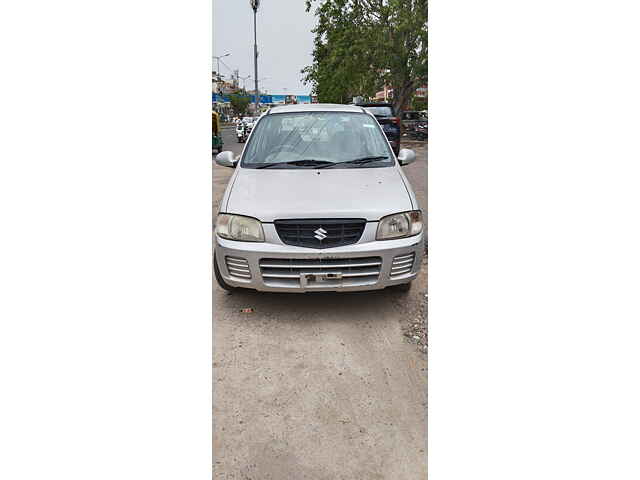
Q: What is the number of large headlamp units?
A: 2